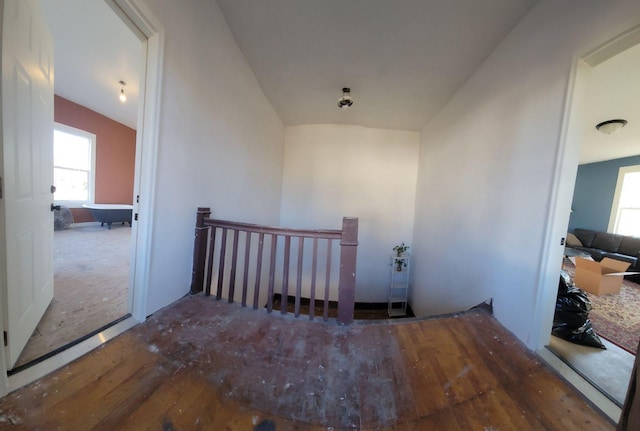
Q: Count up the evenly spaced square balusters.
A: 10